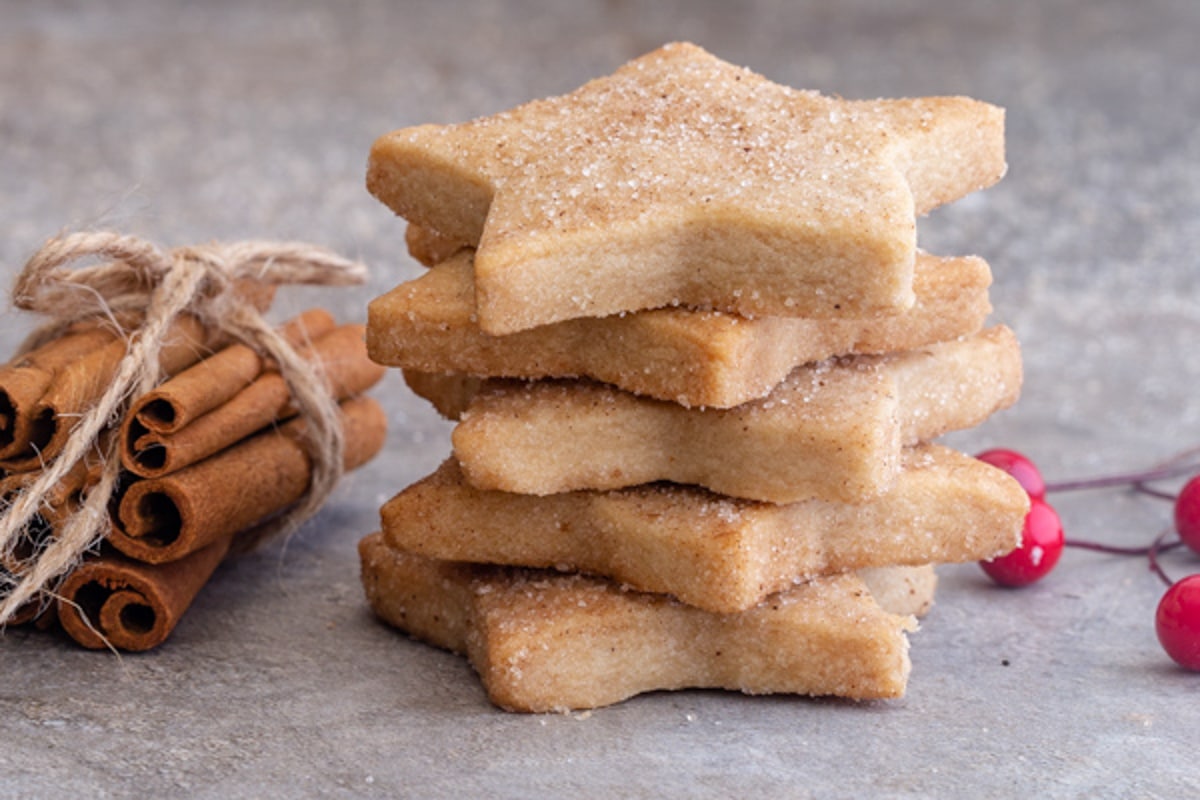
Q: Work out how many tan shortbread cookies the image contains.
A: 5